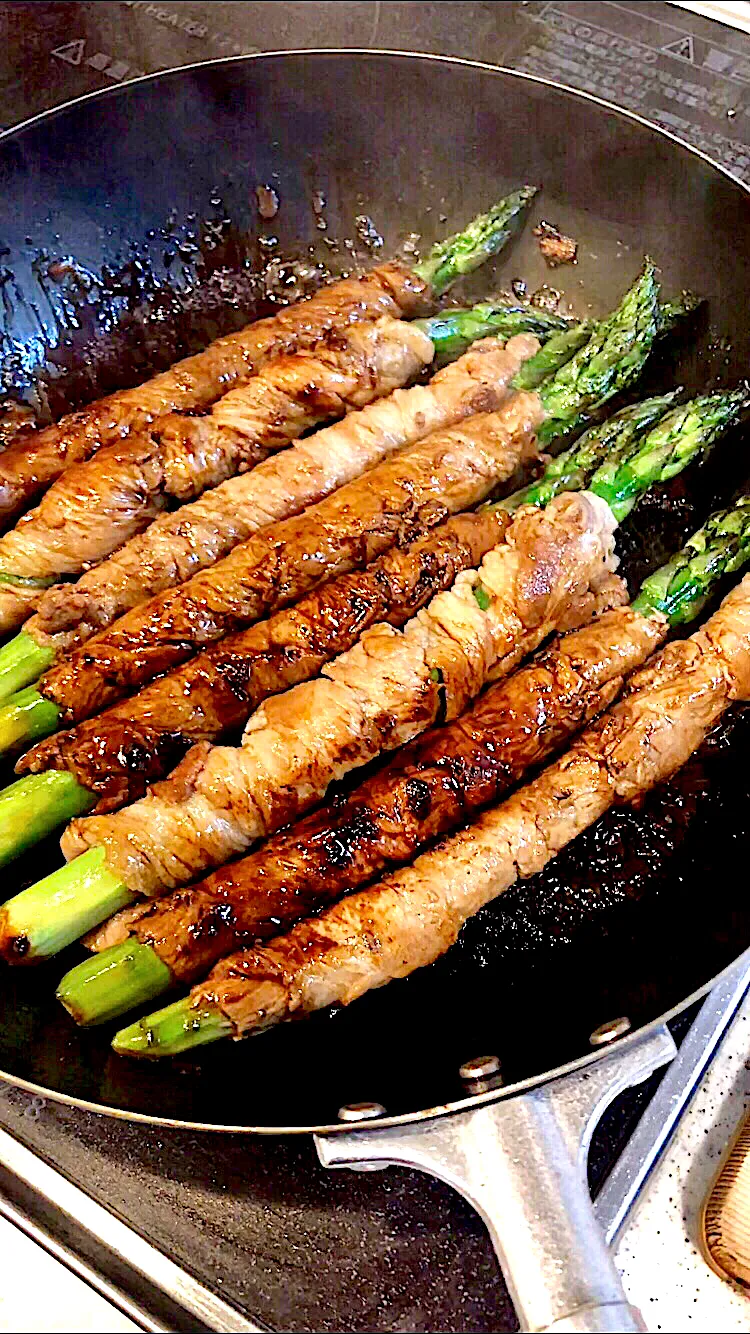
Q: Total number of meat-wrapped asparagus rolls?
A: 8